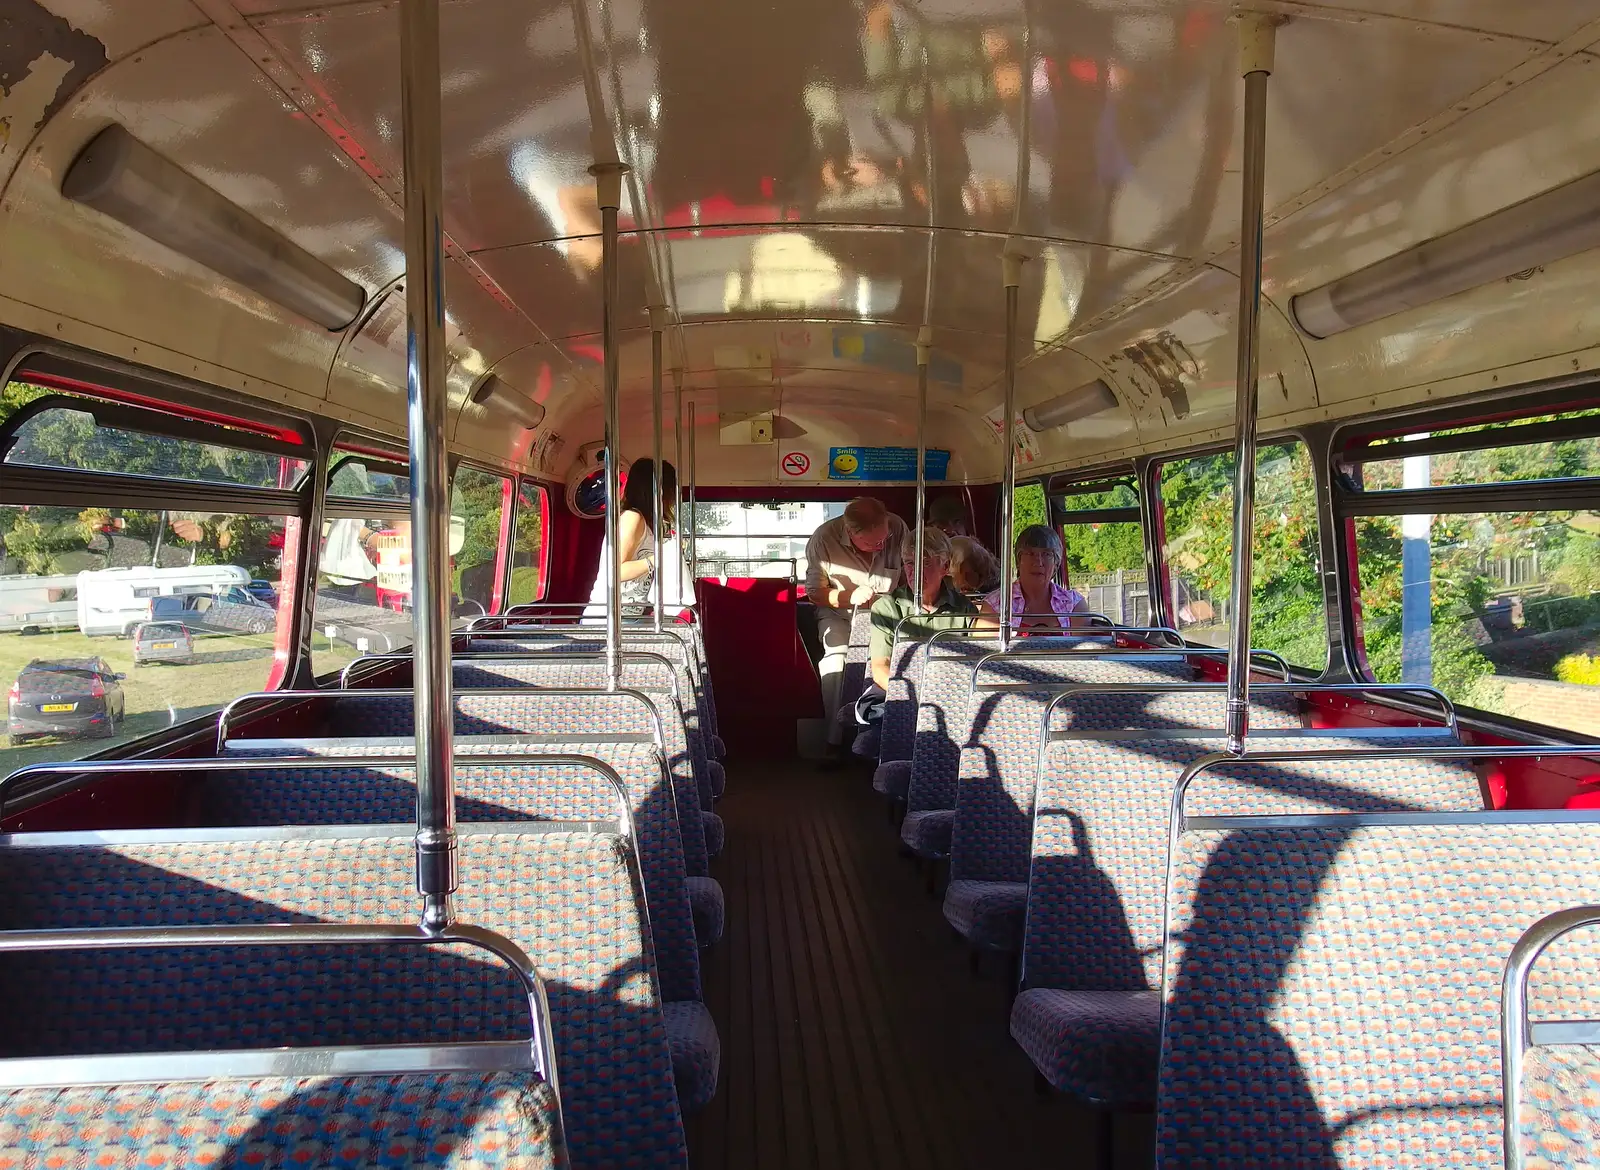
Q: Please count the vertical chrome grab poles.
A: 8